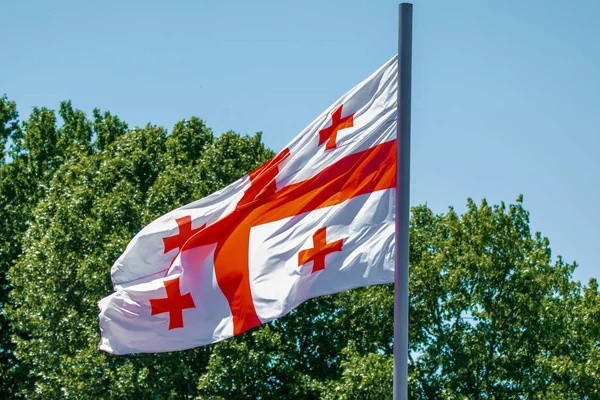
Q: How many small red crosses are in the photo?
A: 4